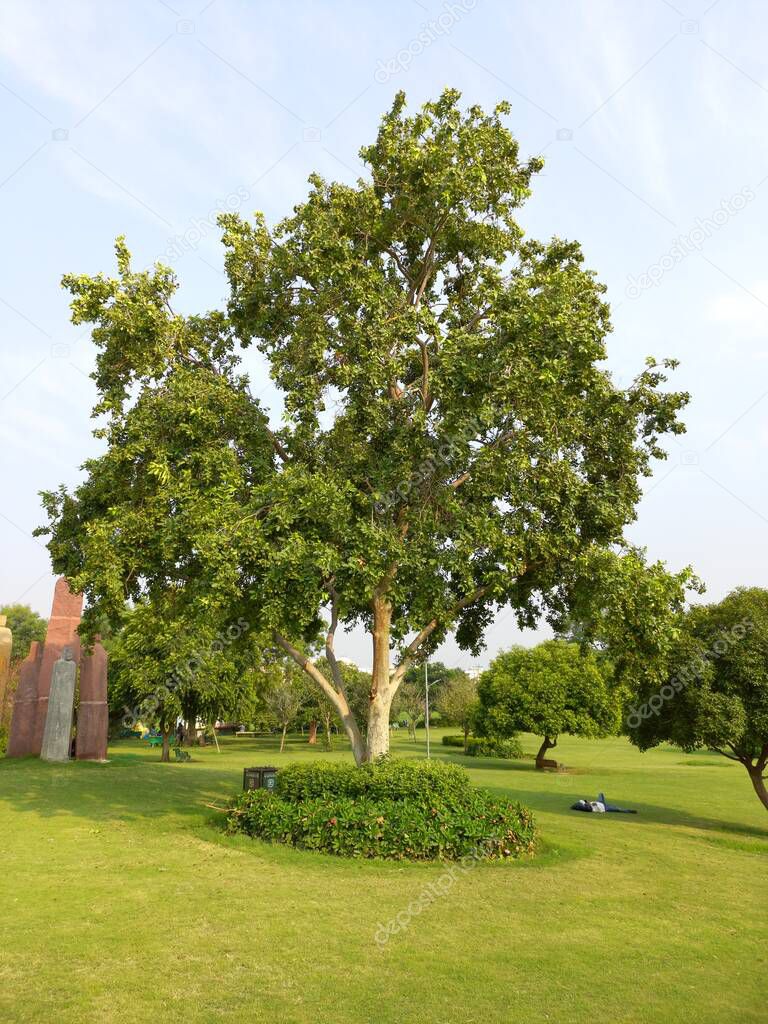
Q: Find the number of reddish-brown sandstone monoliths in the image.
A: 3